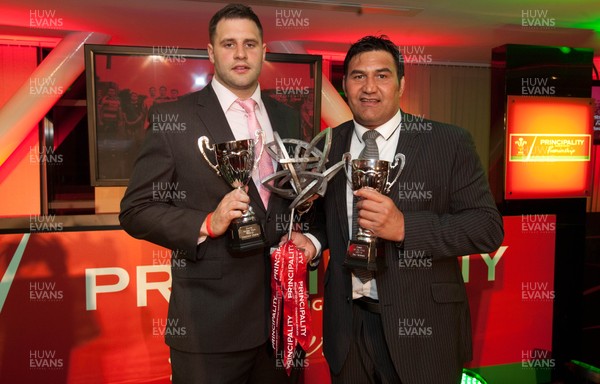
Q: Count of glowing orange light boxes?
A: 1